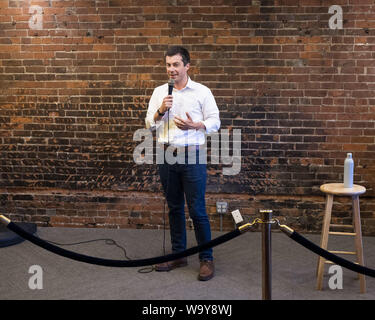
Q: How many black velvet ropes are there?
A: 2